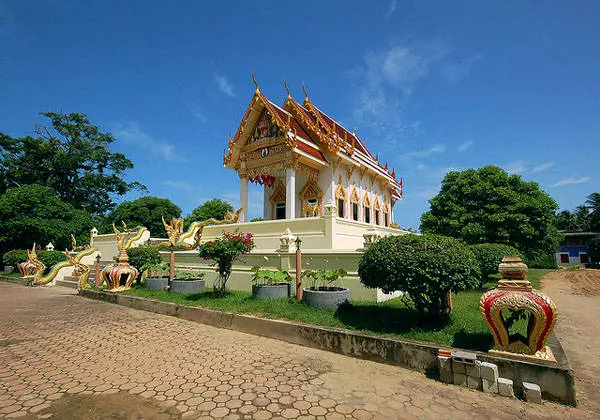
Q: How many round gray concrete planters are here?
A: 4